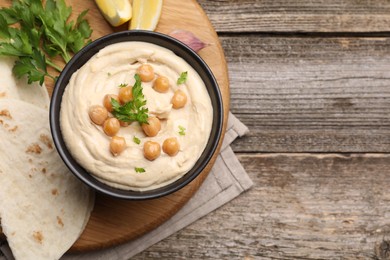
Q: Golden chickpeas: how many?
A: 12